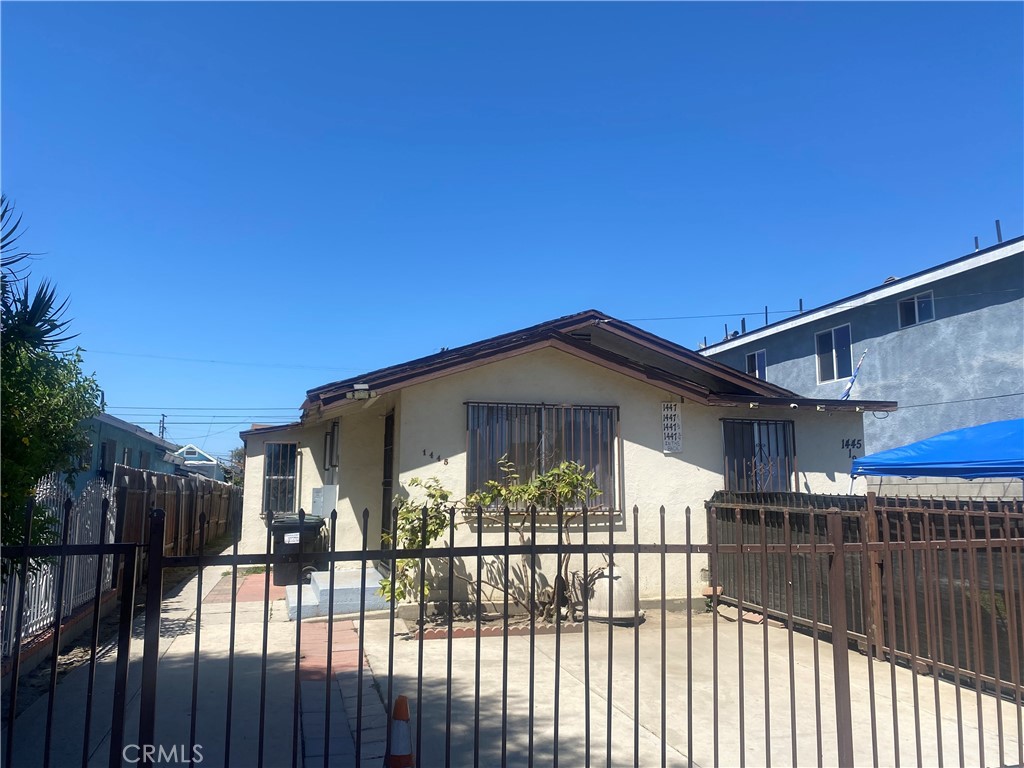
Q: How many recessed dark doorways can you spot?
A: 1